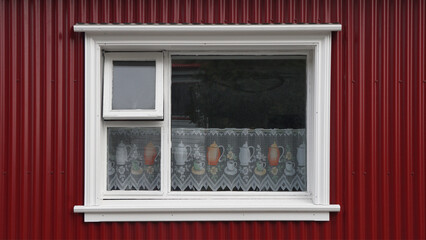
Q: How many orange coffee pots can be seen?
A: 3